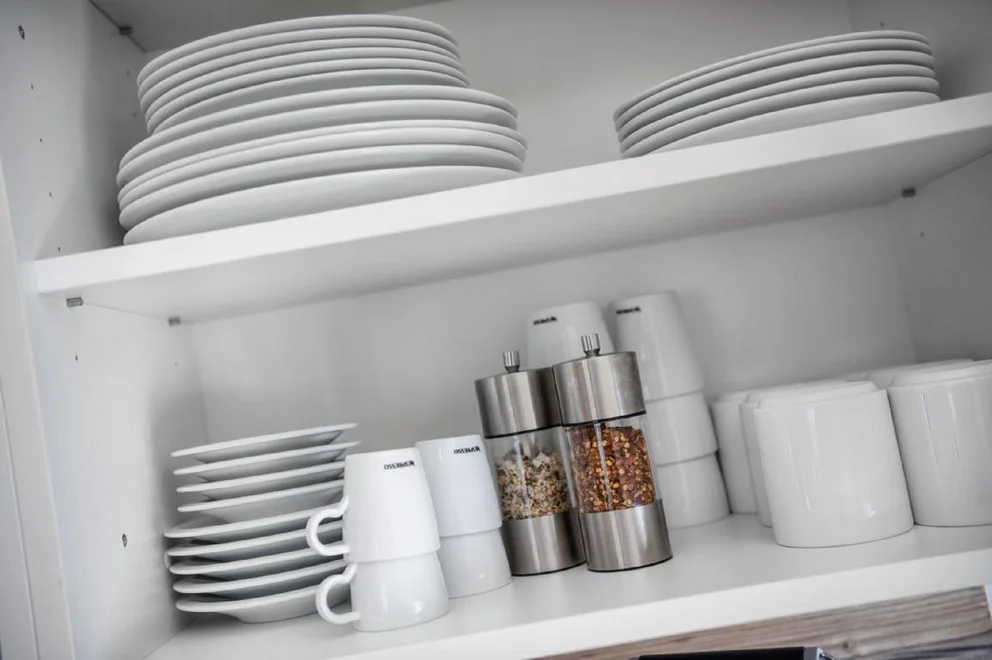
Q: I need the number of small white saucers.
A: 9